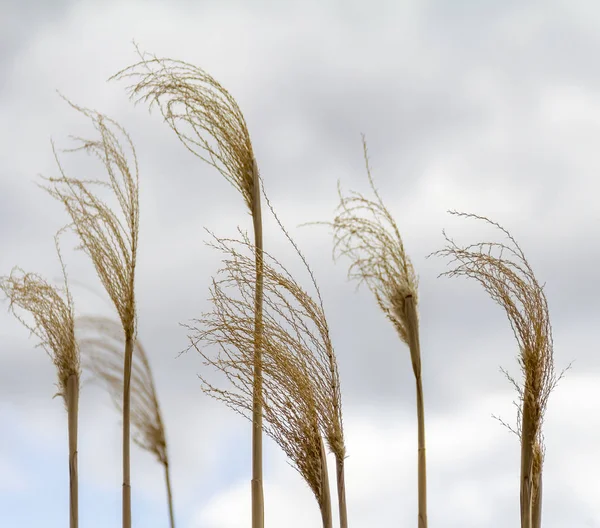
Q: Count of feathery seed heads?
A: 8